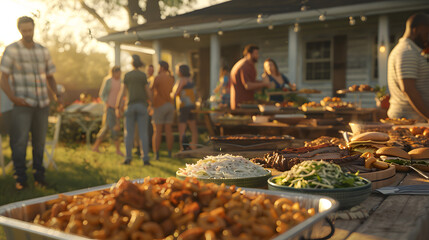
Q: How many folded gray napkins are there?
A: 1